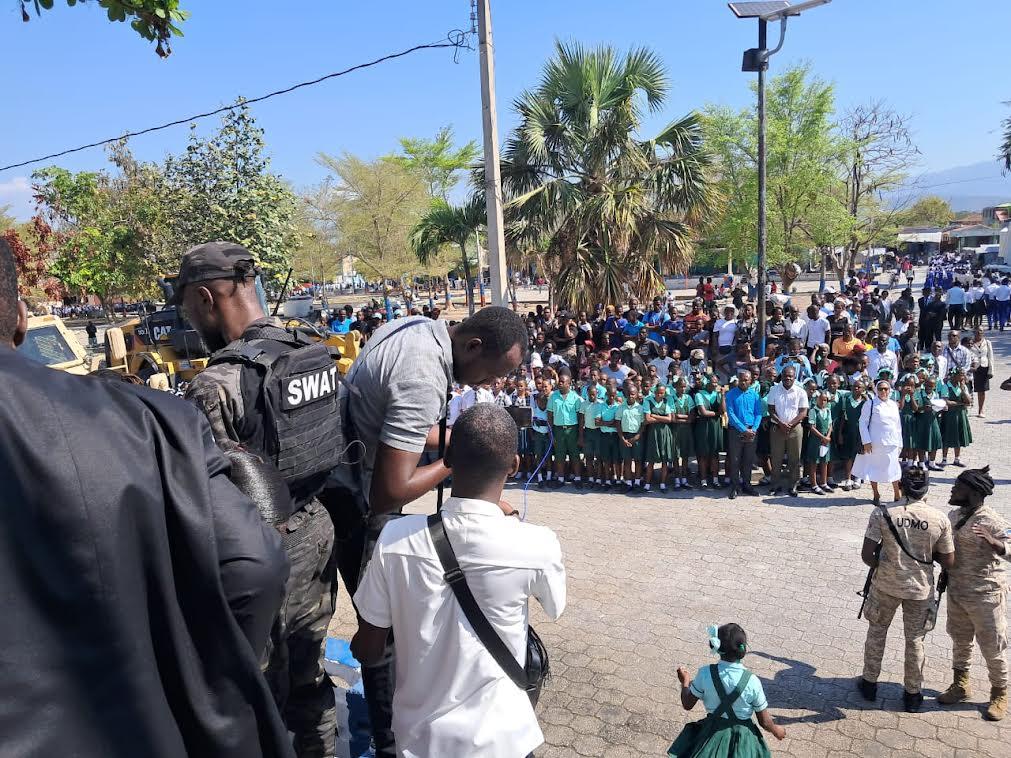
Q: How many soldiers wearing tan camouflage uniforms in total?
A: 2